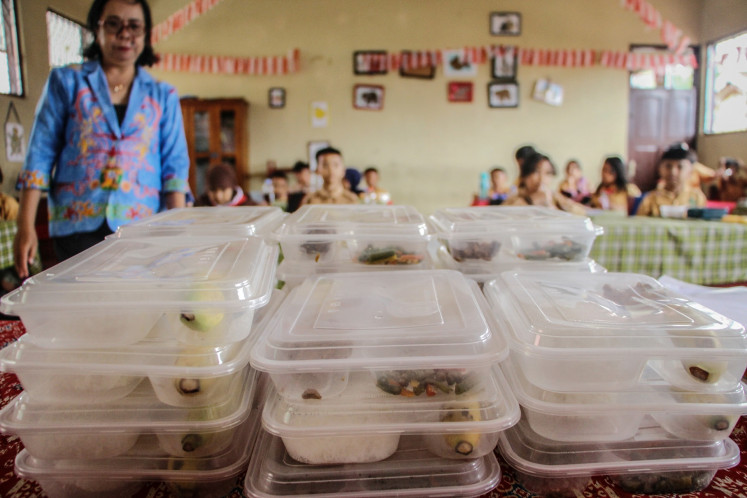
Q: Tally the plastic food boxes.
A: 15